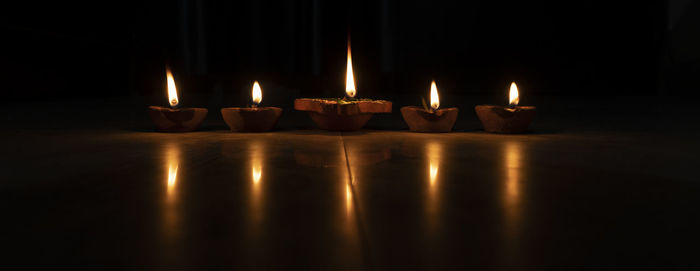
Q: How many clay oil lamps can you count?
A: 5